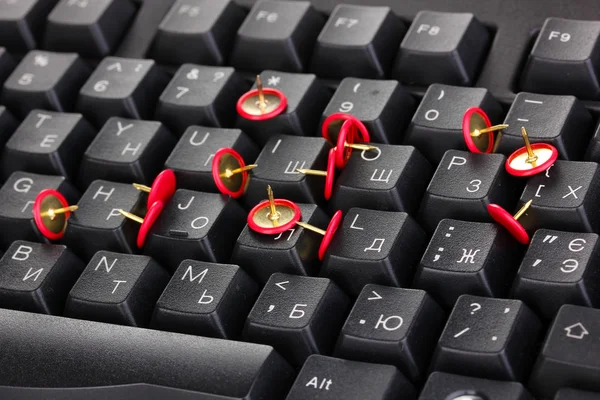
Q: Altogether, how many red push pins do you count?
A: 13